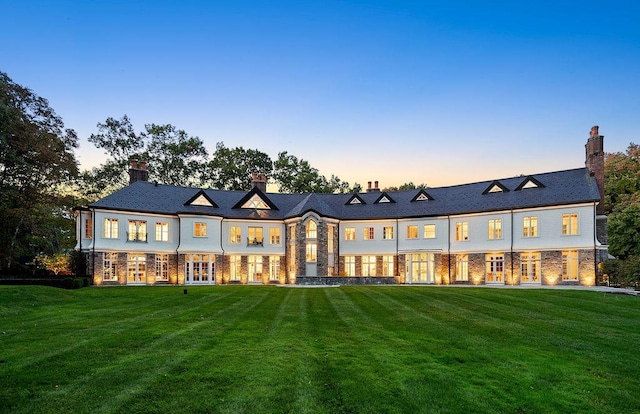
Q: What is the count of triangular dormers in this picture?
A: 7